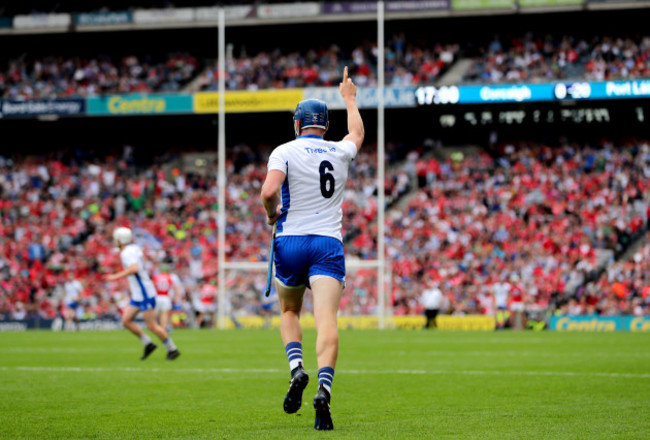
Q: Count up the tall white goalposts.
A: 2